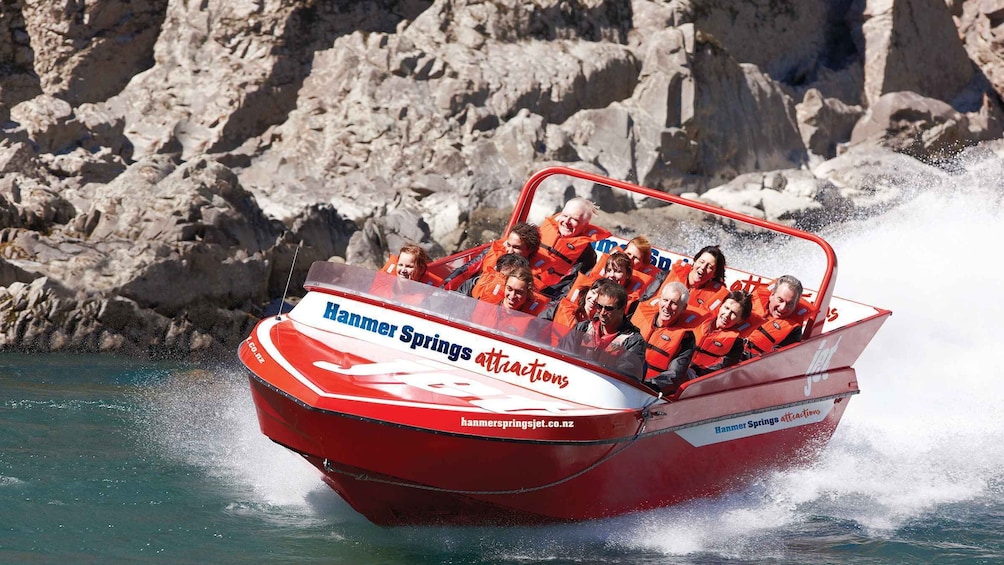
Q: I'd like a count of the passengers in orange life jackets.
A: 12